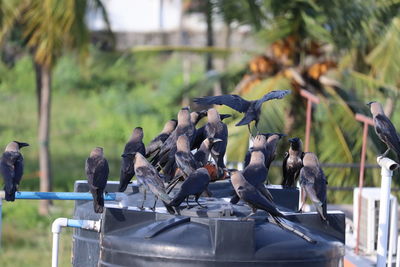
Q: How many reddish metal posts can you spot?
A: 2